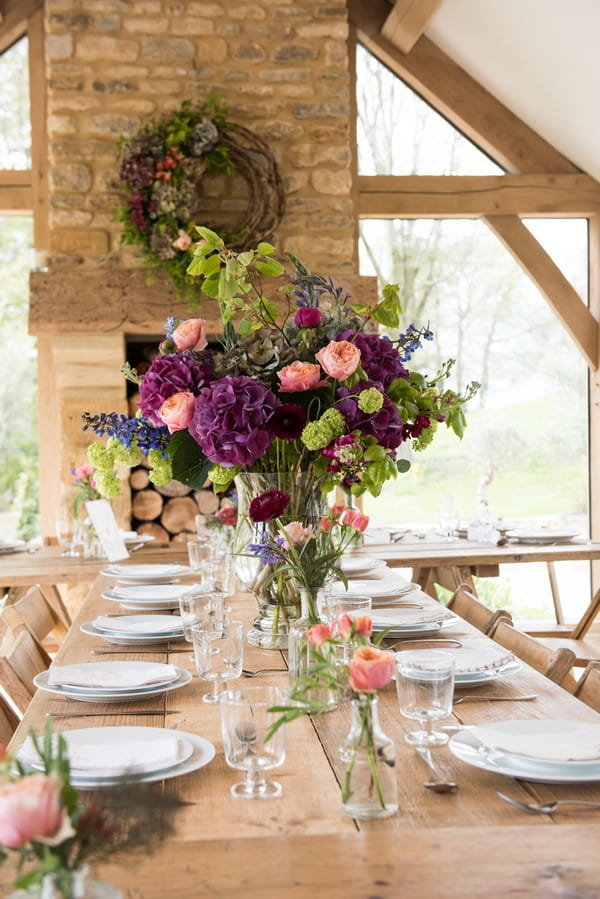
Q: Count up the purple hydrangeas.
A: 4